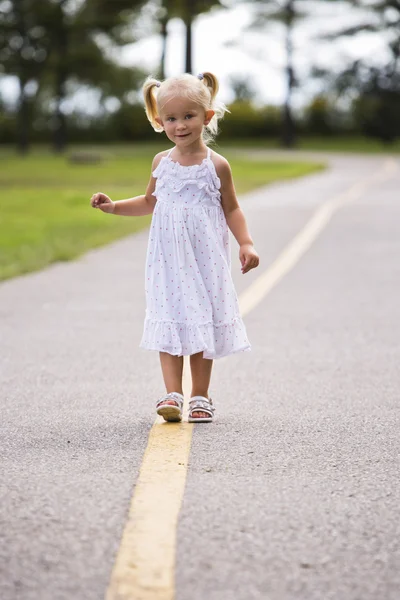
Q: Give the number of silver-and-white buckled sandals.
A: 2